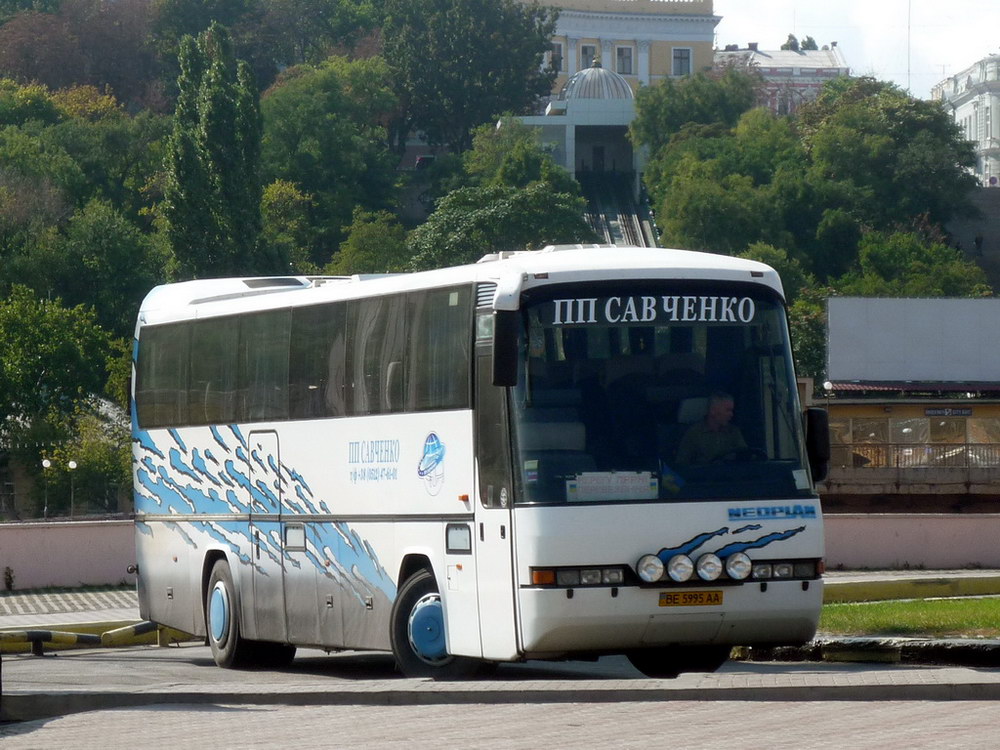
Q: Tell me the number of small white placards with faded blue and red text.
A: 1